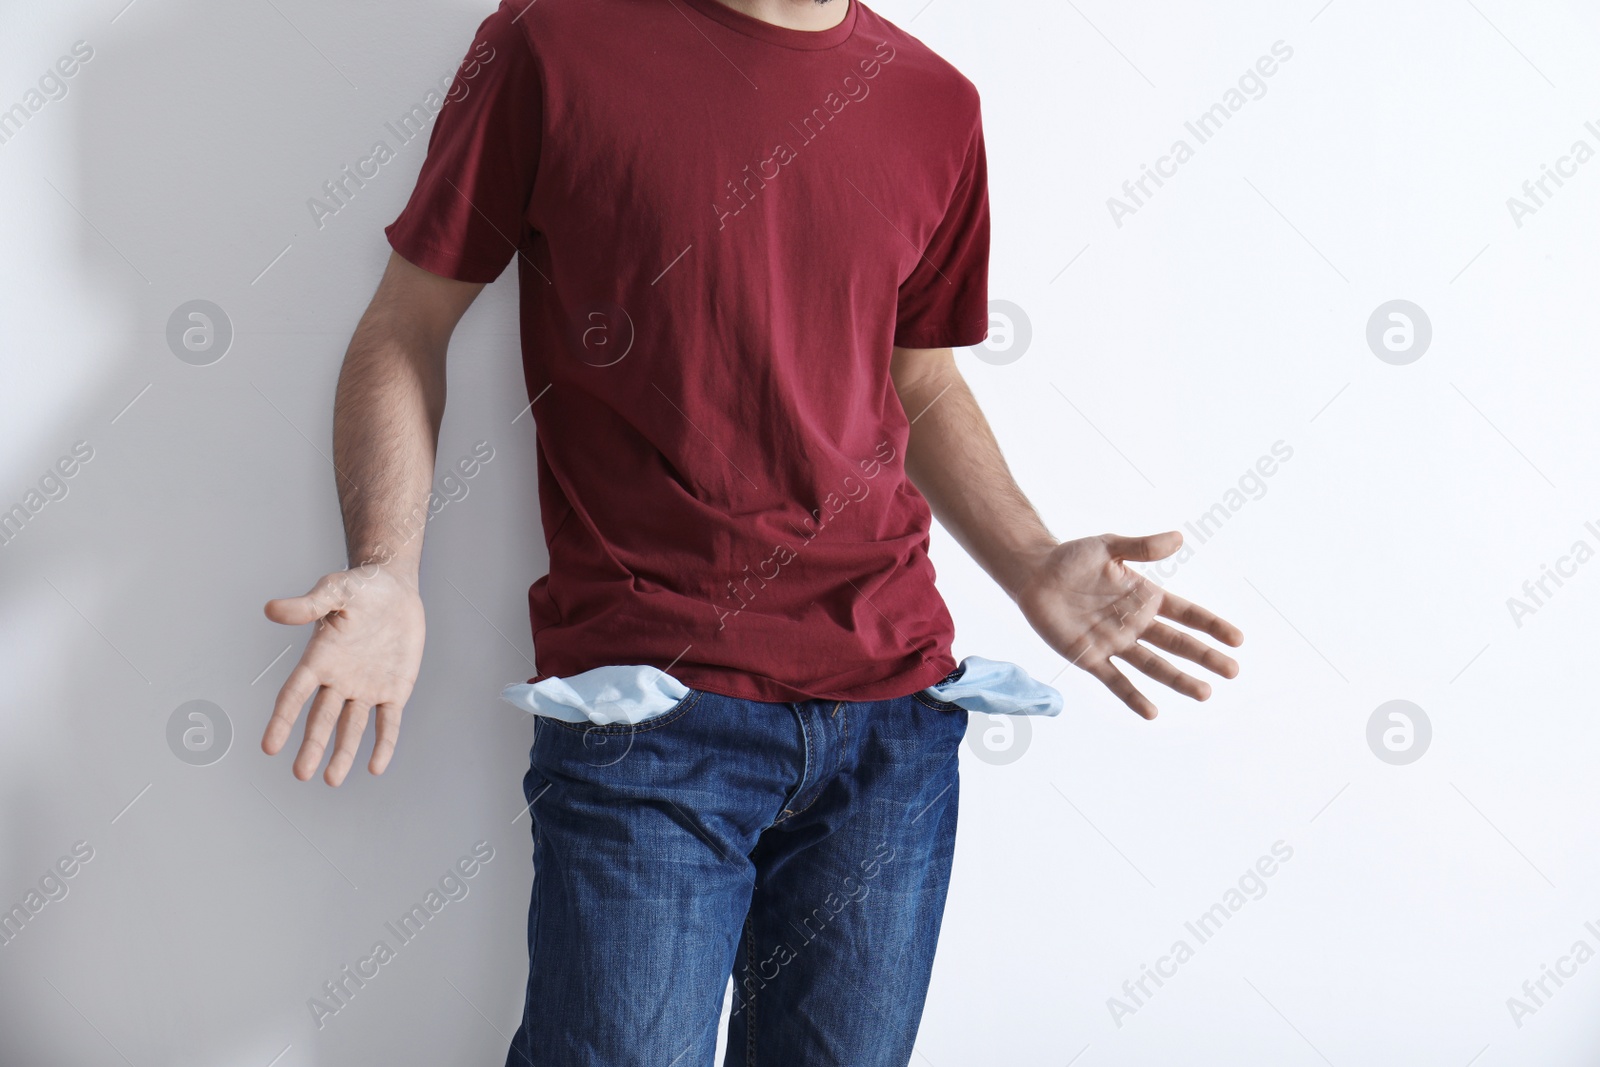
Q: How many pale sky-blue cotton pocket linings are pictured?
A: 2